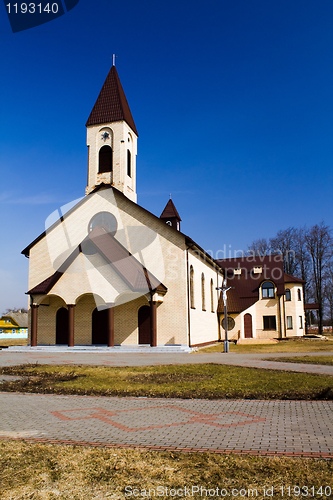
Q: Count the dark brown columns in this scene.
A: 4